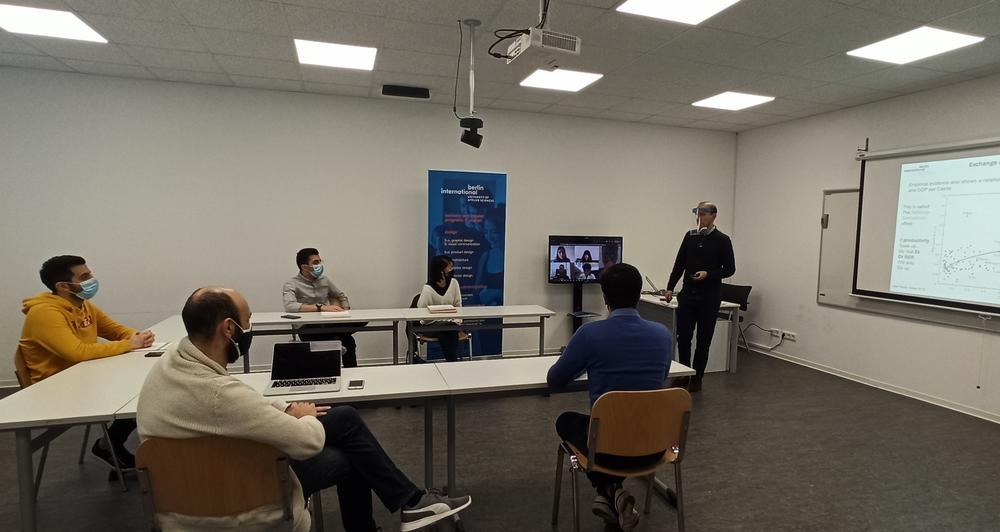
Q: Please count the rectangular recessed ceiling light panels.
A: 6